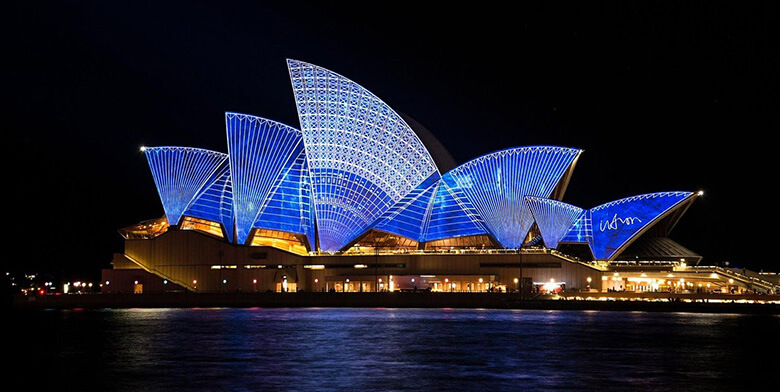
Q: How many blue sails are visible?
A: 6